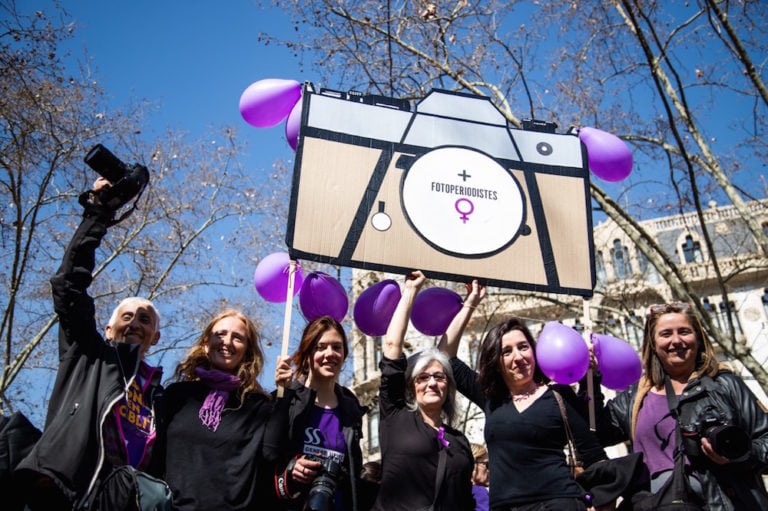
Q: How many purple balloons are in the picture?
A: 9